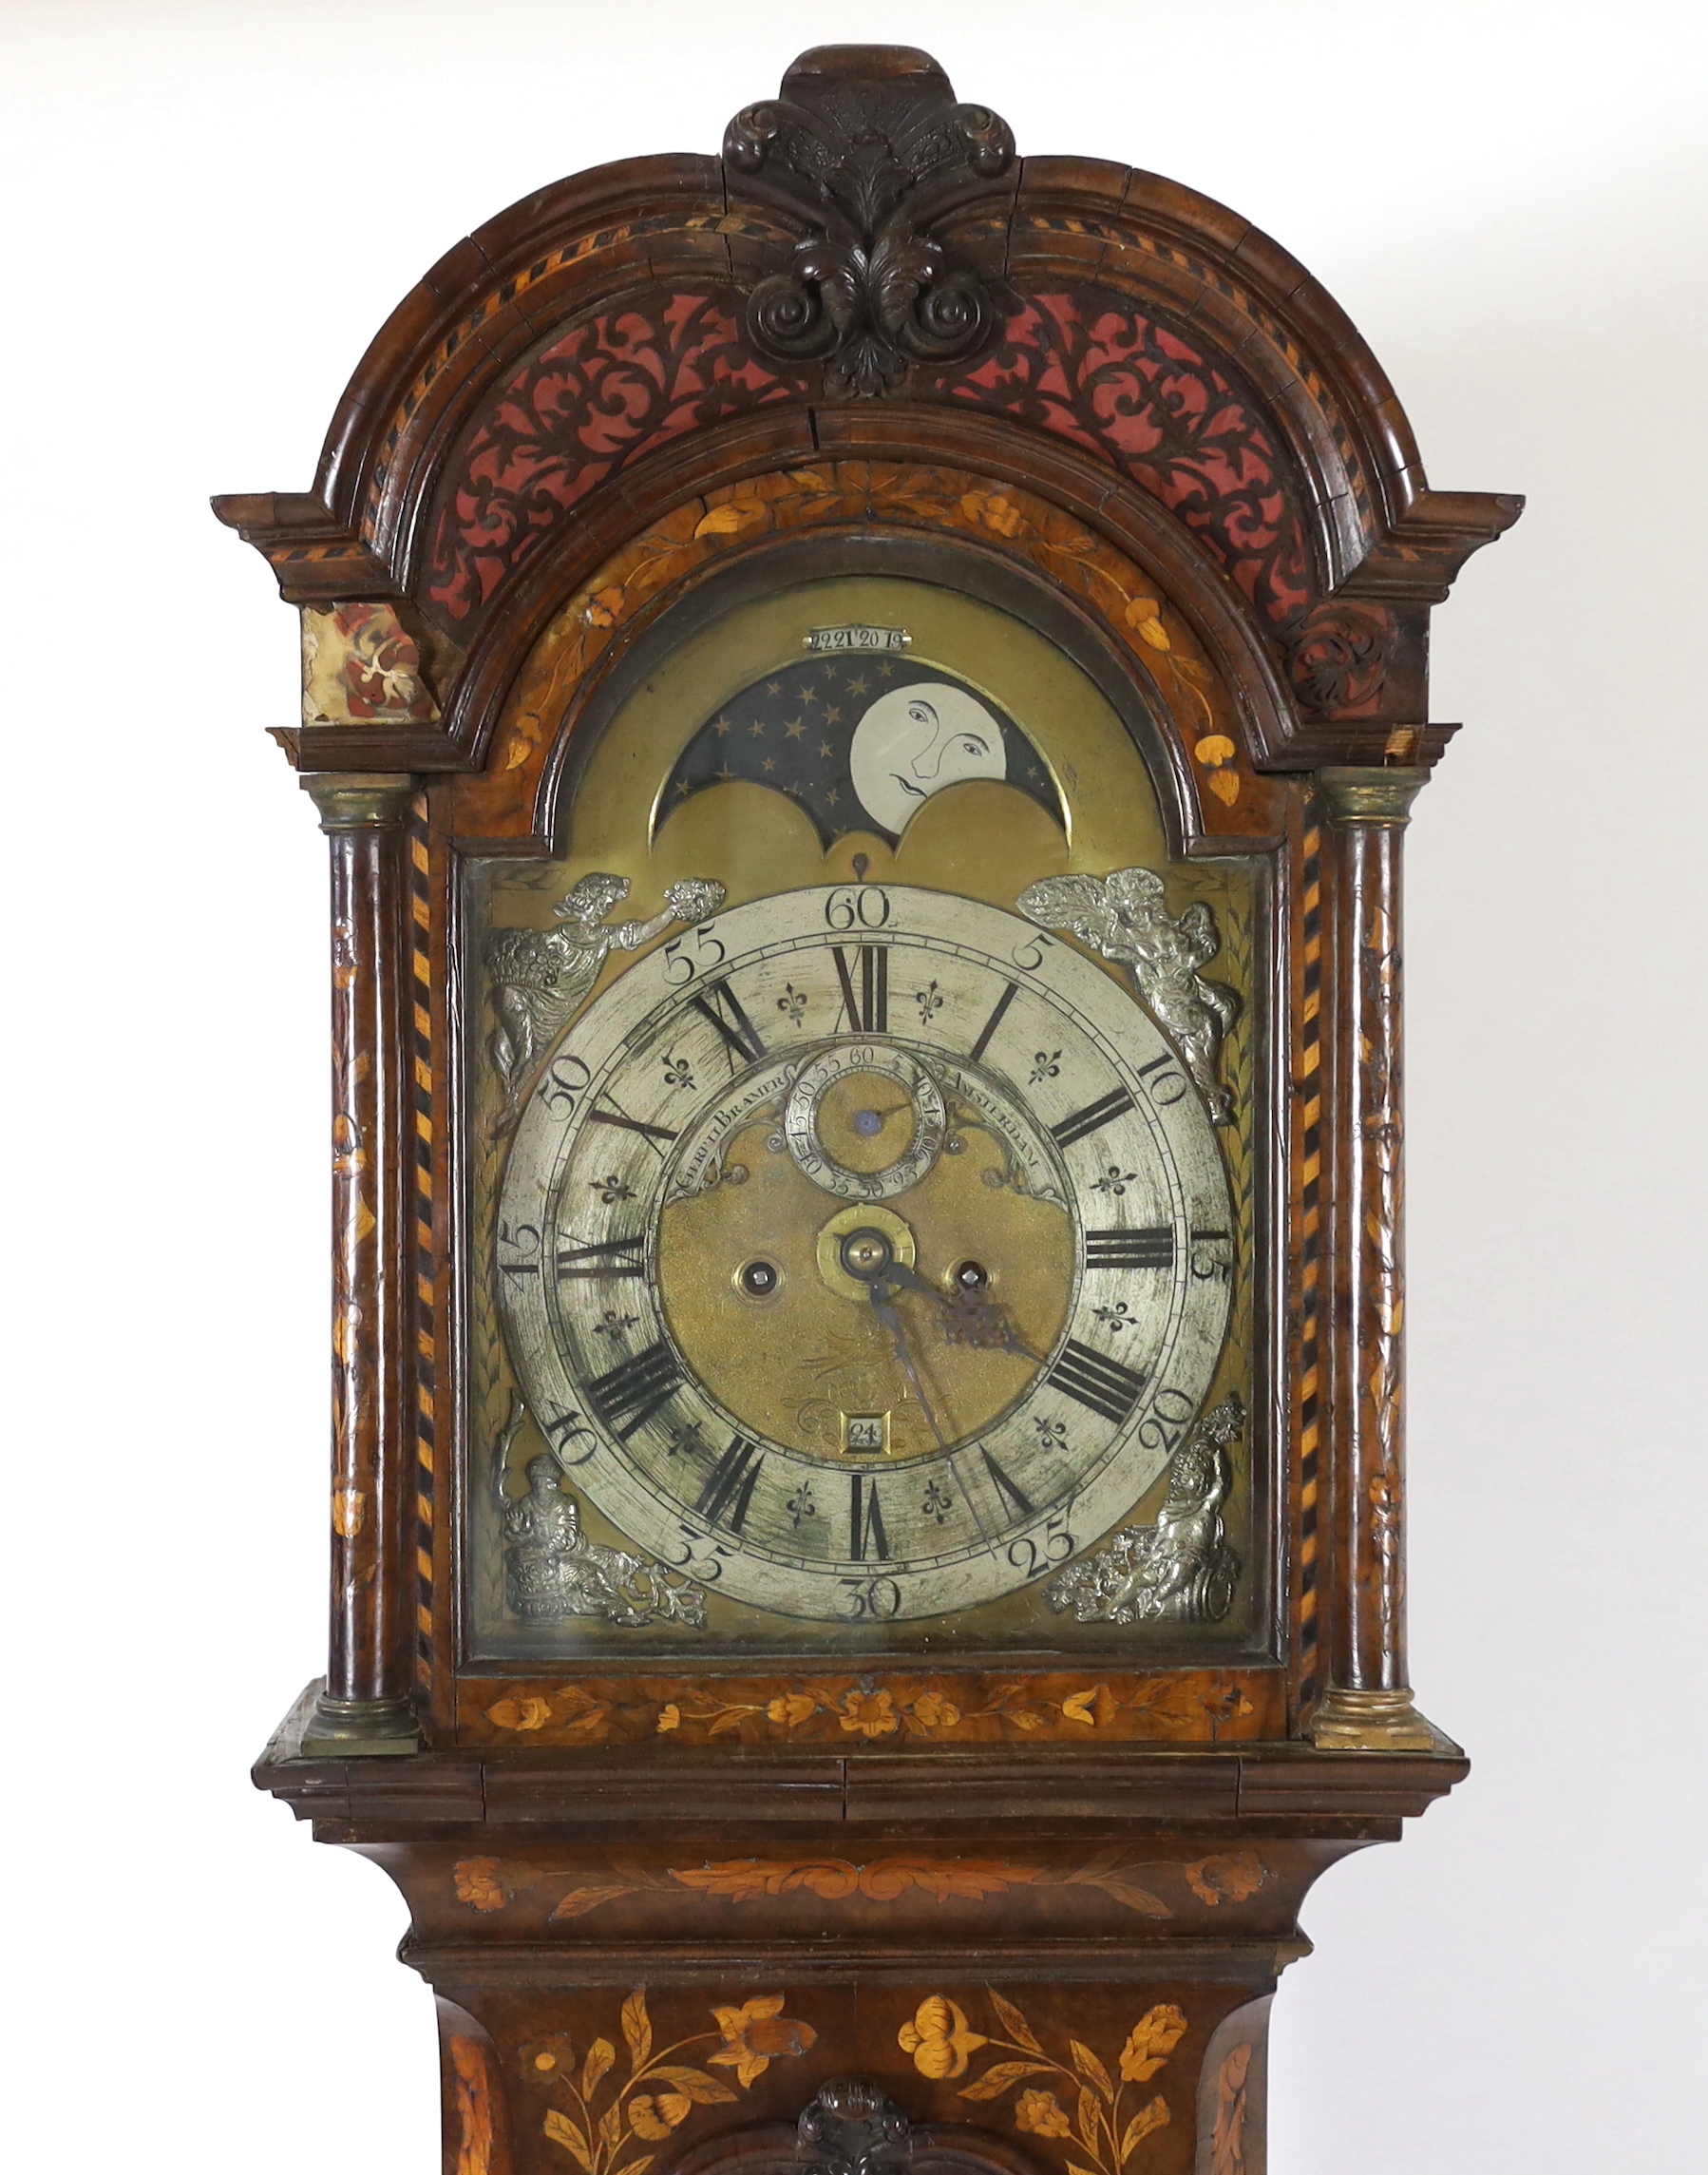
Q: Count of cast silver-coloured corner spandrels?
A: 4